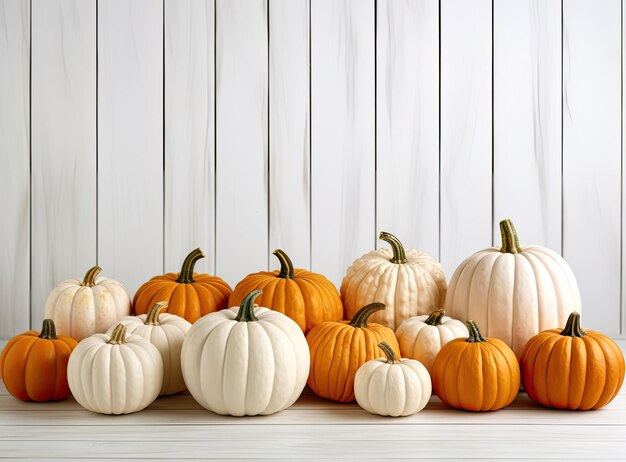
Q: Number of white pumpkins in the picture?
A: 8